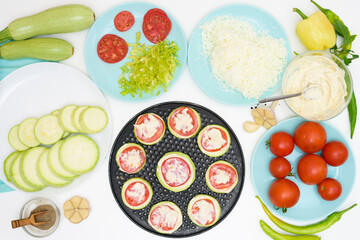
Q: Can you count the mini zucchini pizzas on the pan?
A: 9